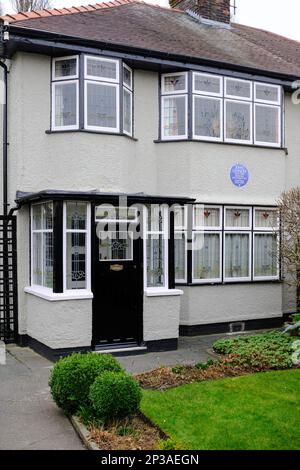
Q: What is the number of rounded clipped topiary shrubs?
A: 2